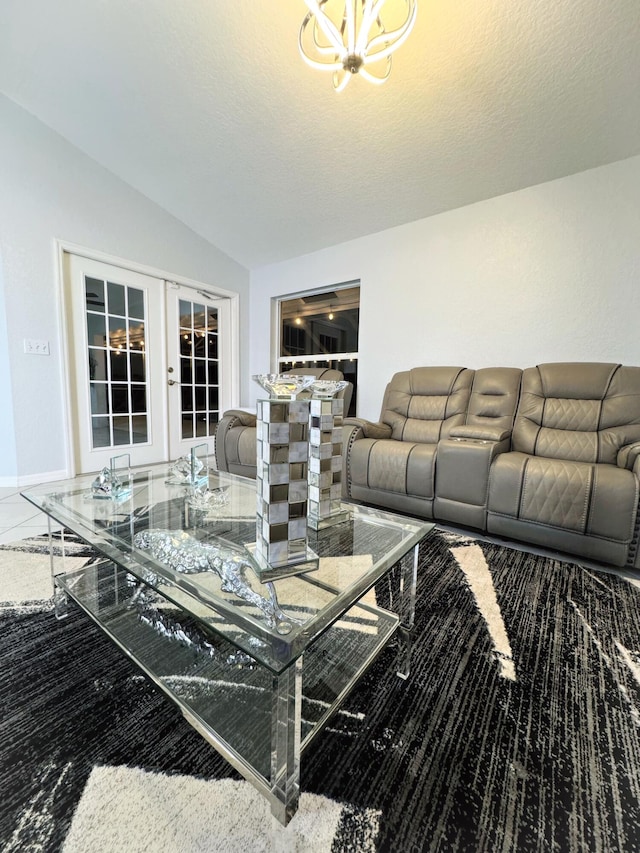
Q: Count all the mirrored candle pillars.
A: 2